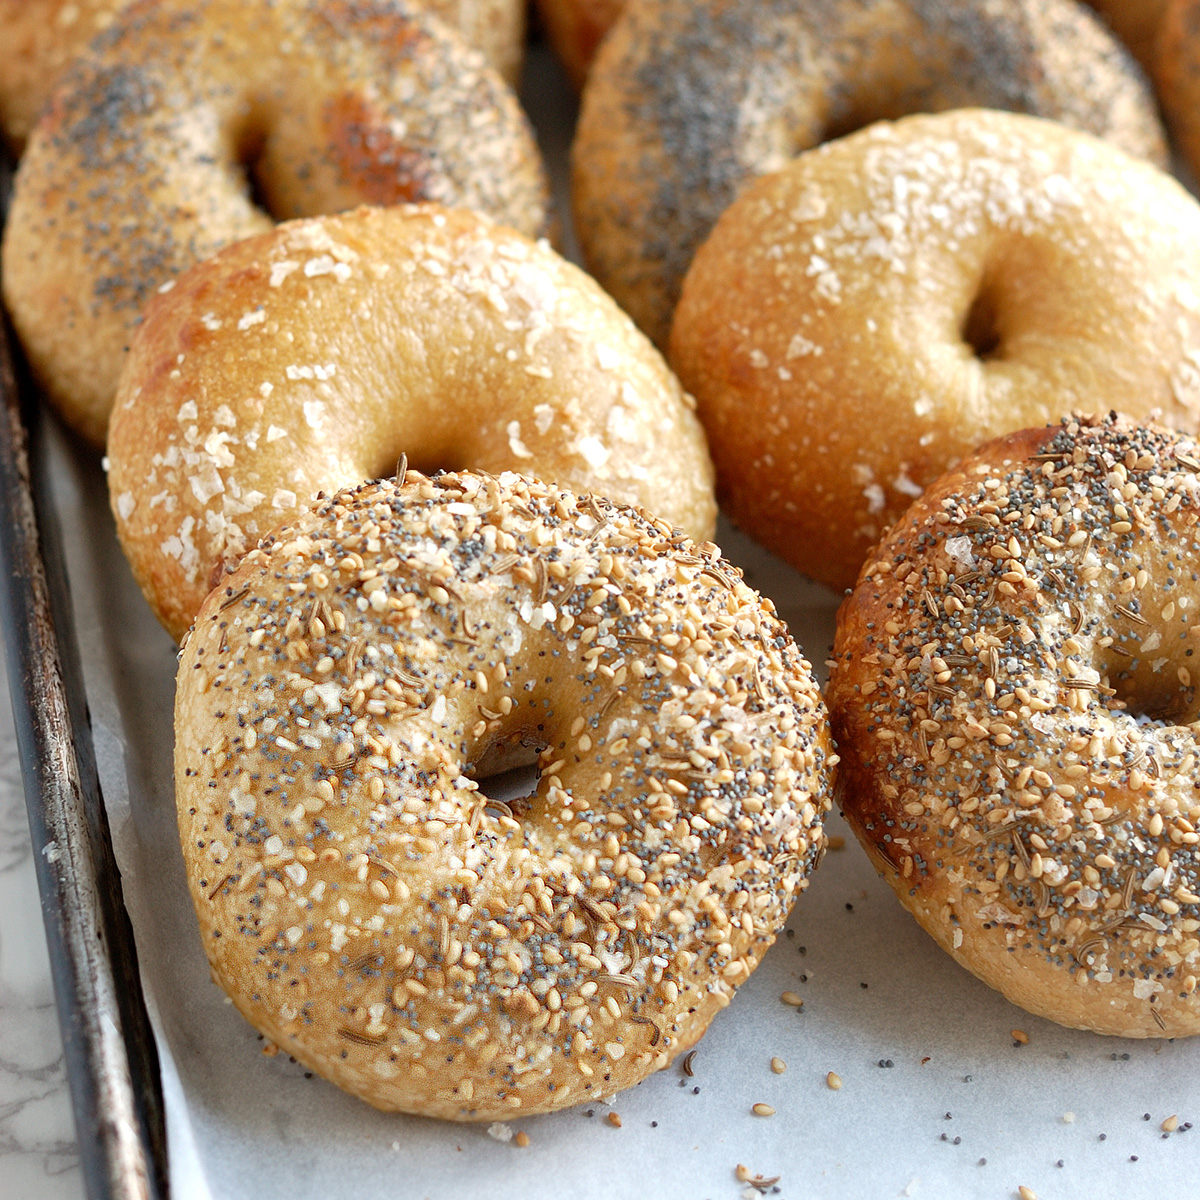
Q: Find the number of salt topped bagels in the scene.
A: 2